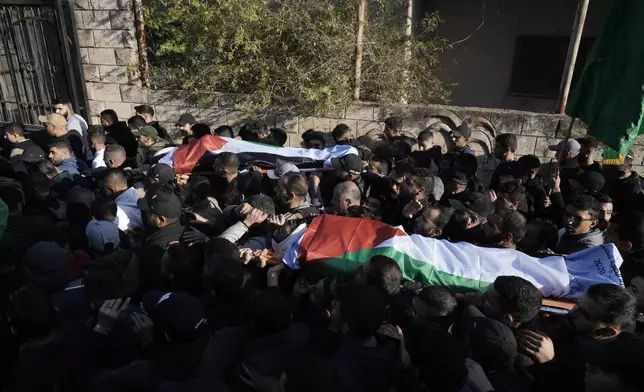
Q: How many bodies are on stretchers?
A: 2